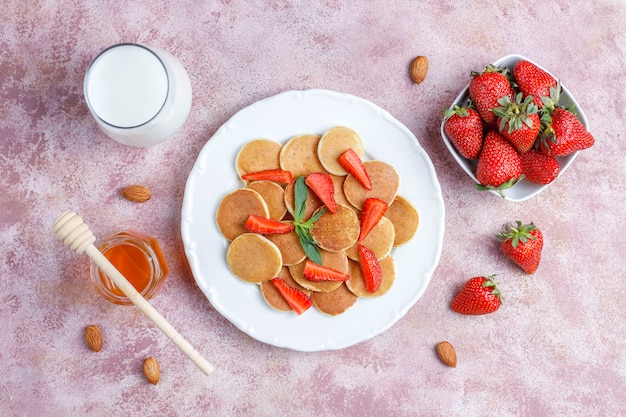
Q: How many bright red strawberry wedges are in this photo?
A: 8